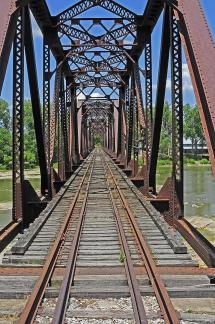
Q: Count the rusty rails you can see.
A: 4